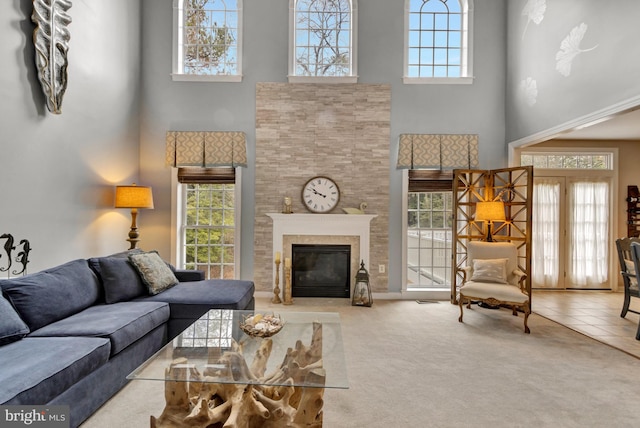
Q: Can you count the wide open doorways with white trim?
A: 1